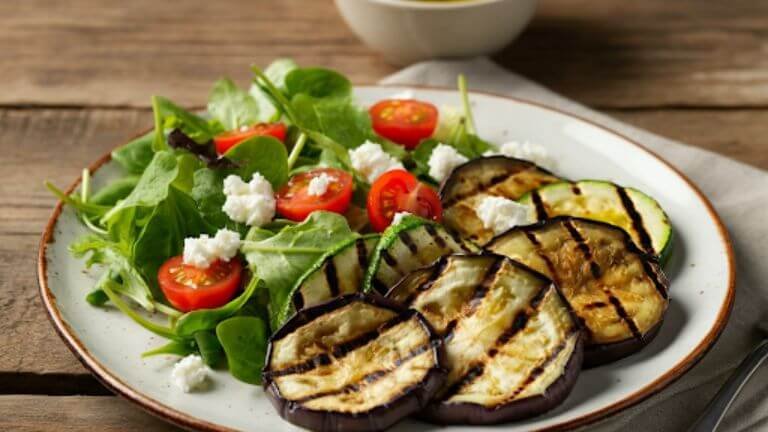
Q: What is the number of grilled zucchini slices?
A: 3